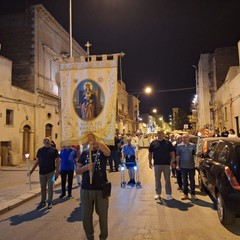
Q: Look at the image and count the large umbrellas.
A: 0